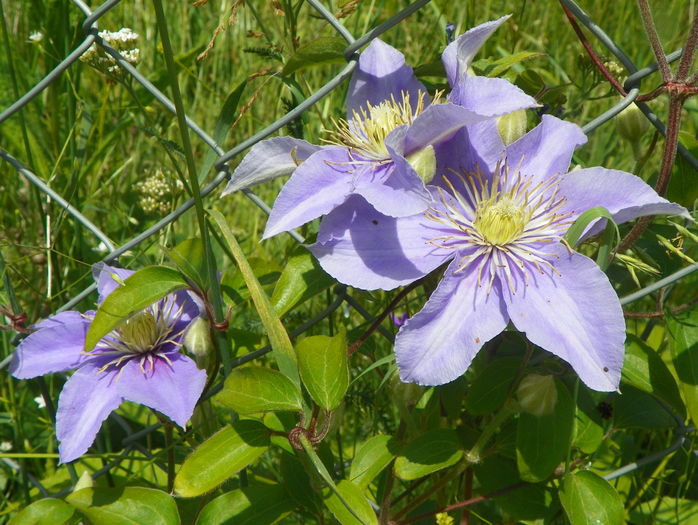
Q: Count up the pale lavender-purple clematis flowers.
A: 3